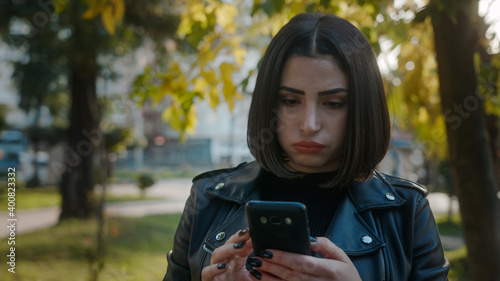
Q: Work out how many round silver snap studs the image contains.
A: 4